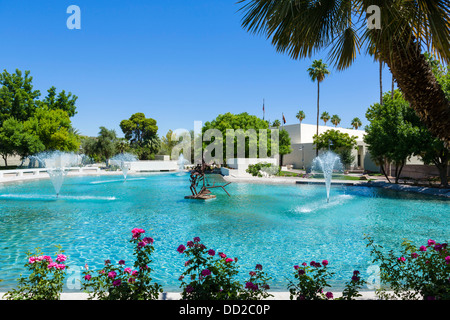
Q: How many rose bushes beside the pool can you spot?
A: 5